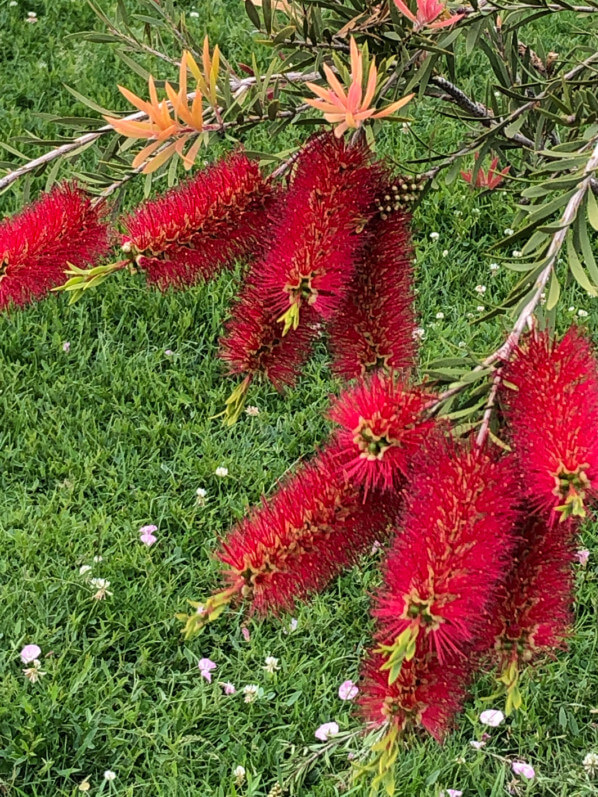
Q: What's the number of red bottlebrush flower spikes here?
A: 11